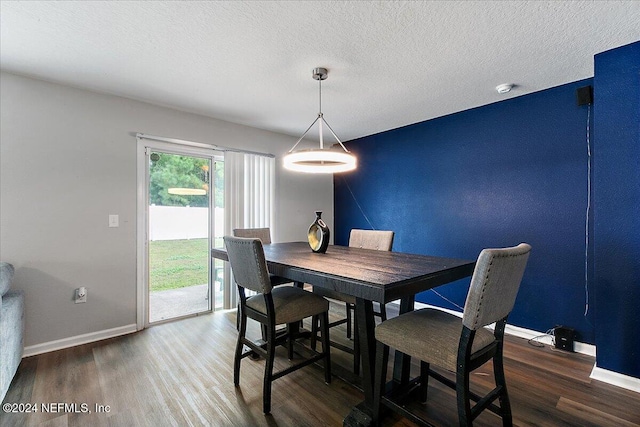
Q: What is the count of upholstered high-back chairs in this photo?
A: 4